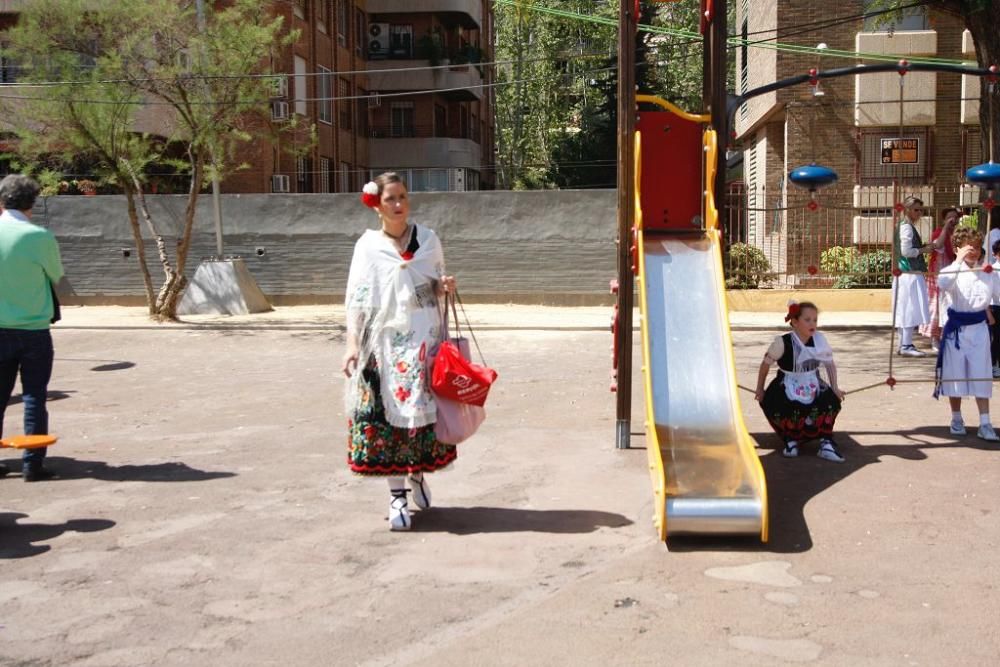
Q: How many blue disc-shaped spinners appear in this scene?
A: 2